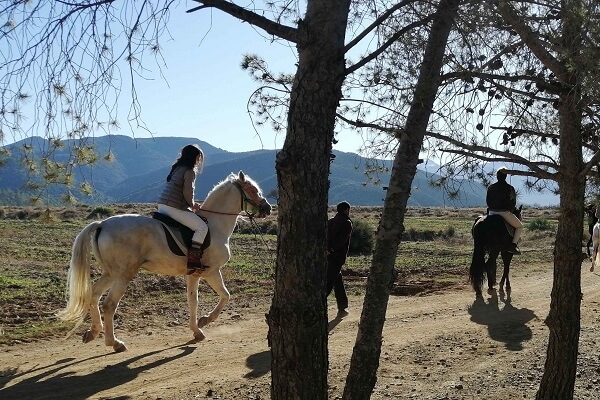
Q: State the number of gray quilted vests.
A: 1